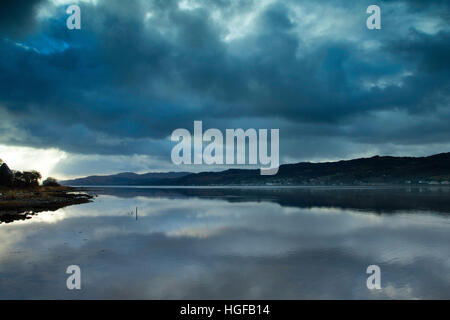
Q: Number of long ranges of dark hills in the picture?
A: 1